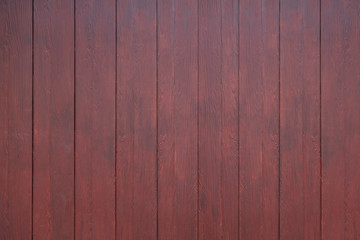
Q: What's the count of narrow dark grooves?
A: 8